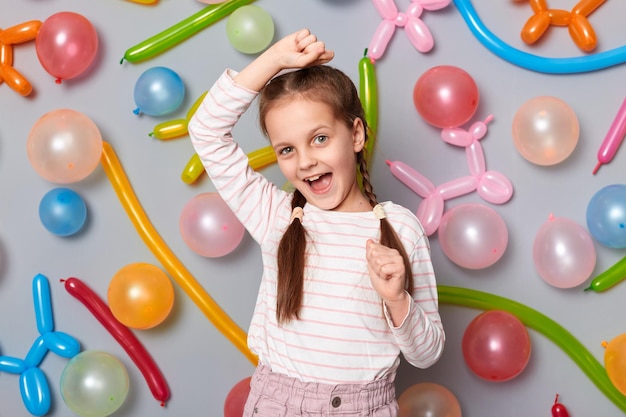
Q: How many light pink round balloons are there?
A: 3